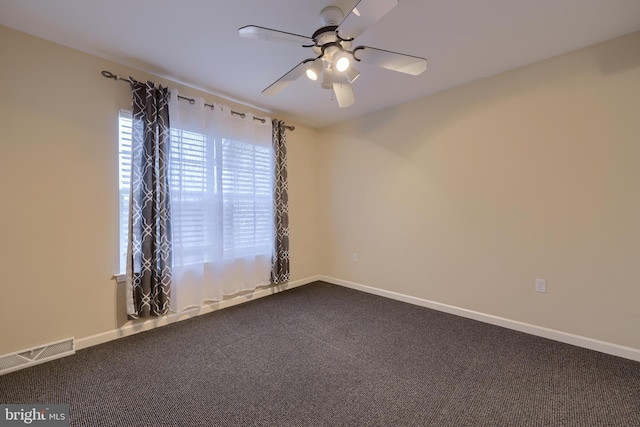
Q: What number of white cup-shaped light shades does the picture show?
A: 4